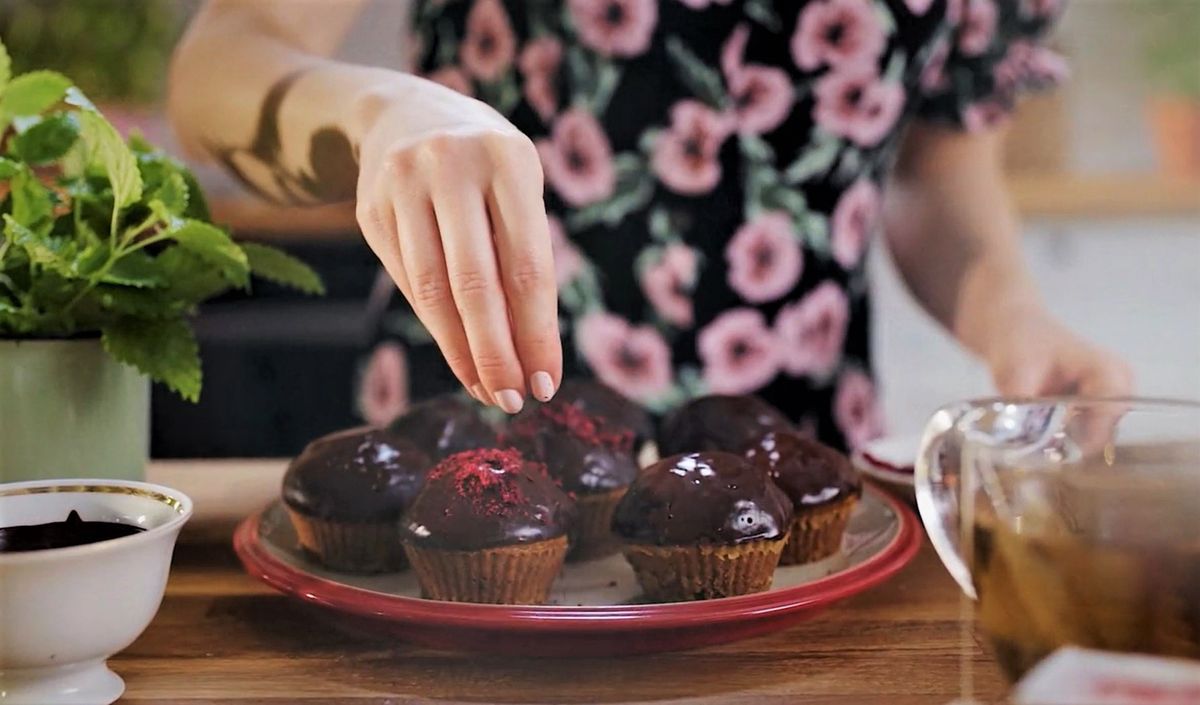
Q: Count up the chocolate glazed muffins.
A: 8